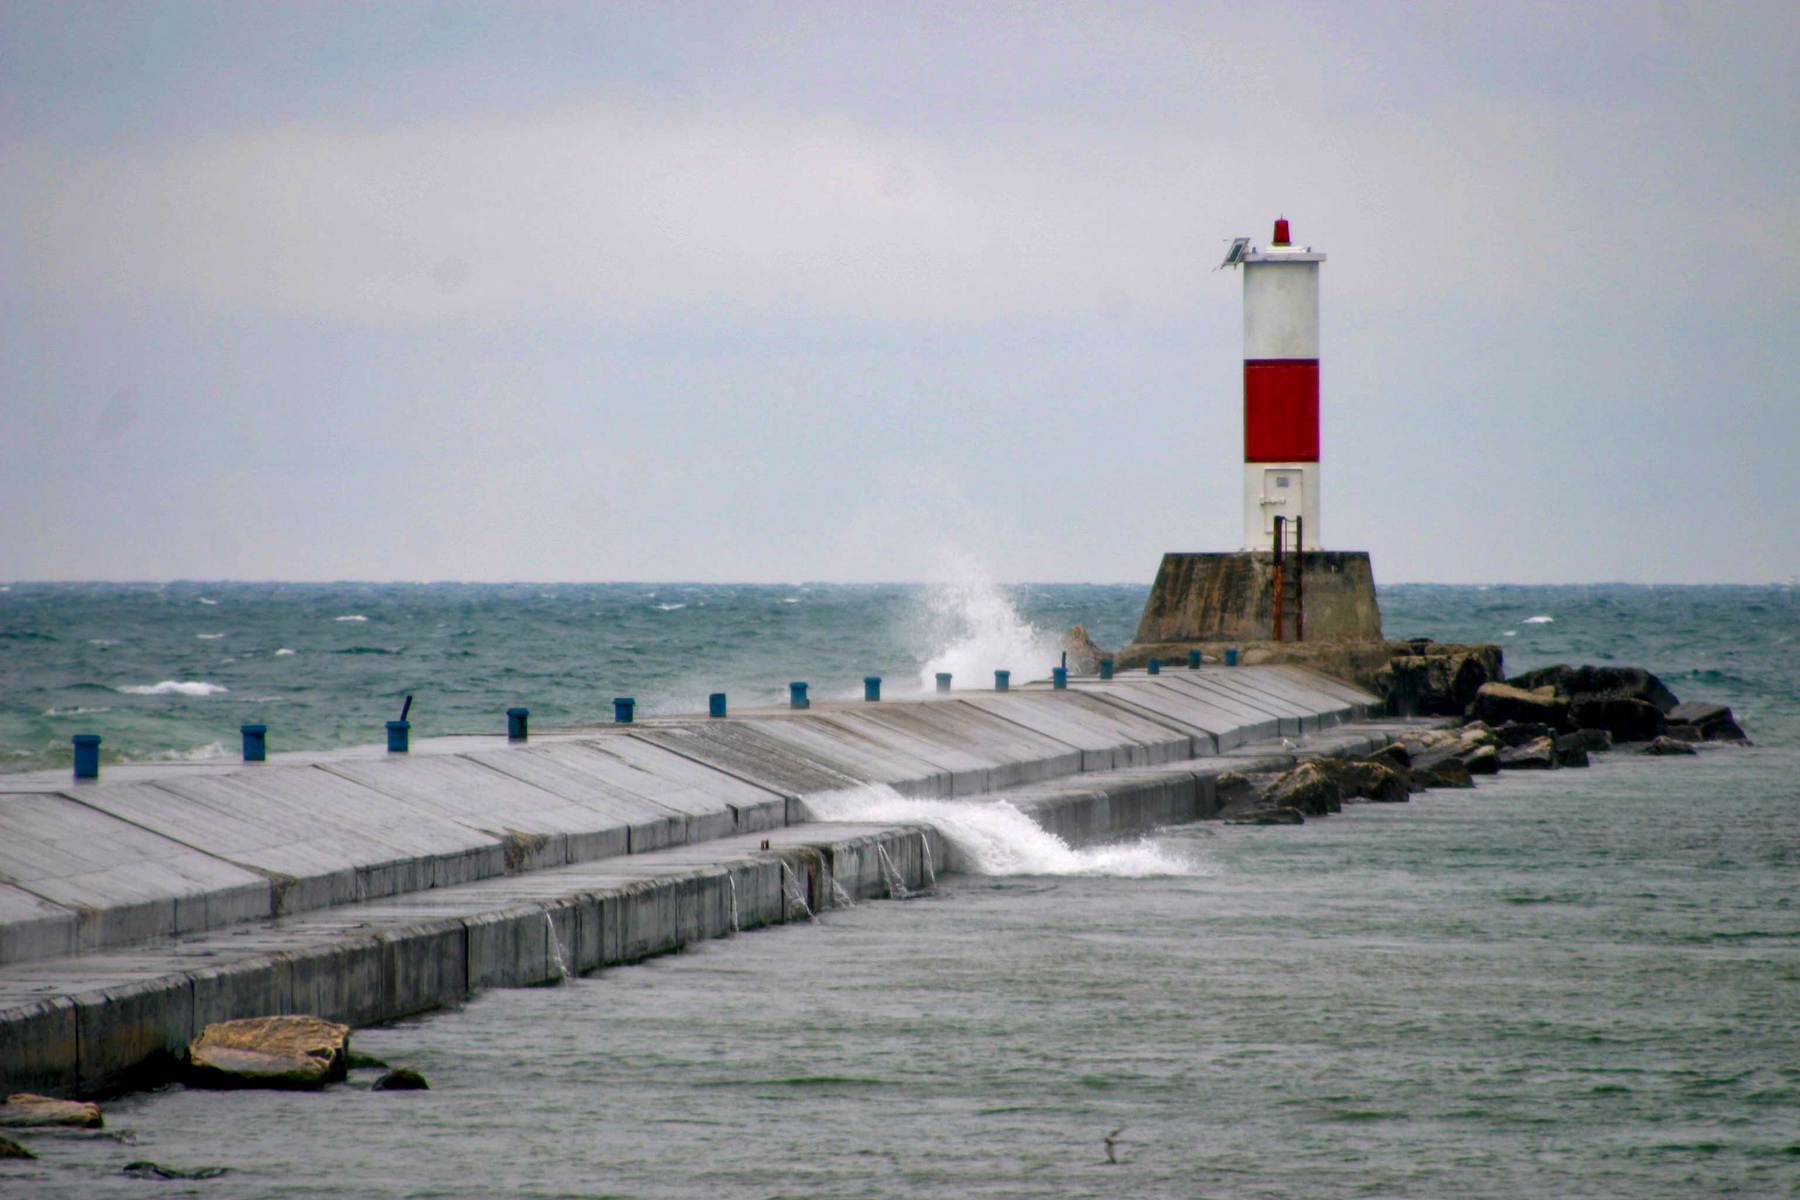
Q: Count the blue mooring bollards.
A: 15